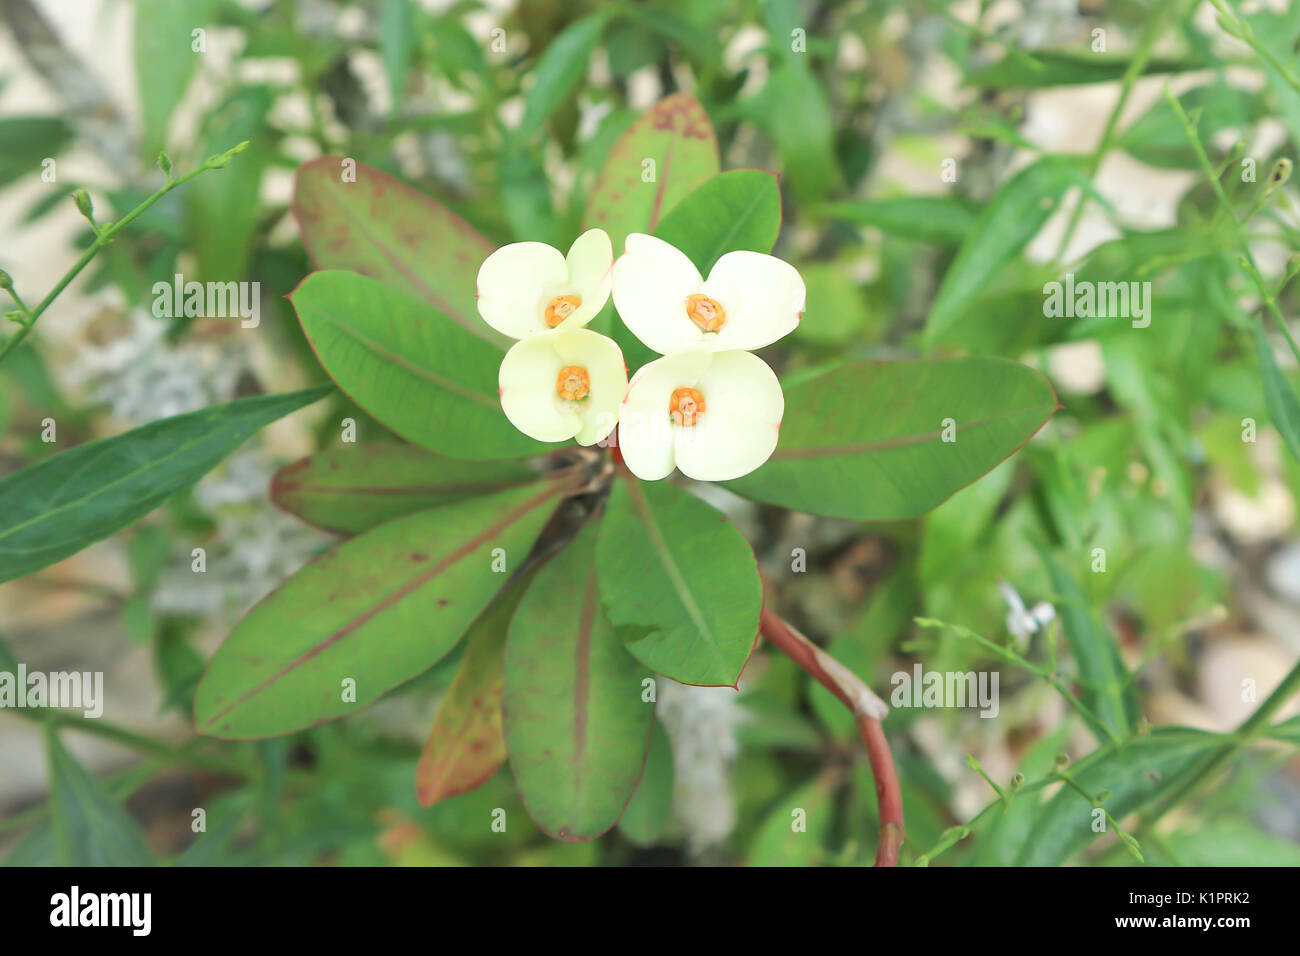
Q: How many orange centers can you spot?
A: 4